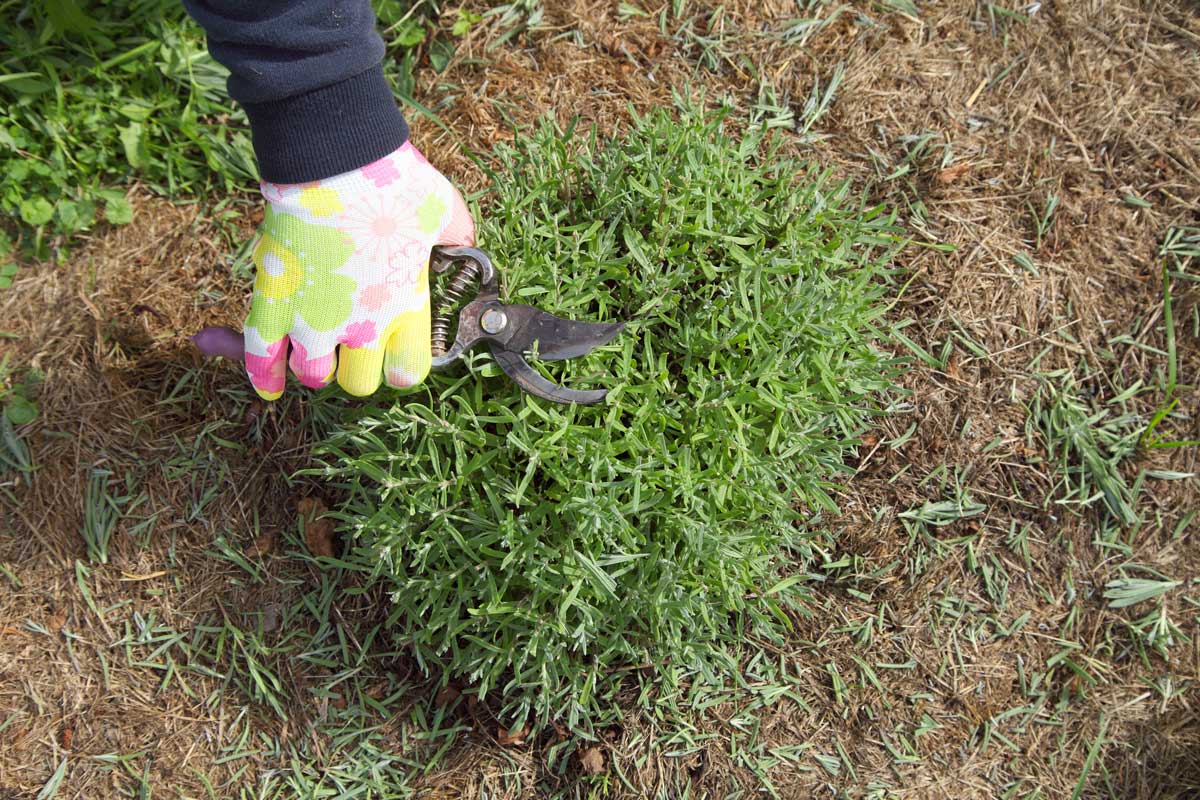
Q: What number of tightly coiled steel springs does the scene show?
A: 1